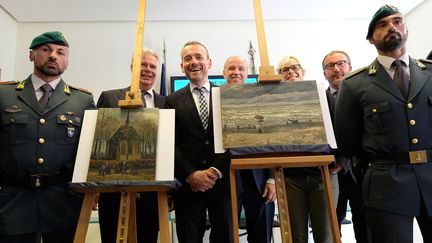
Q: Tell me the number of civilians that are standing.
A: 5